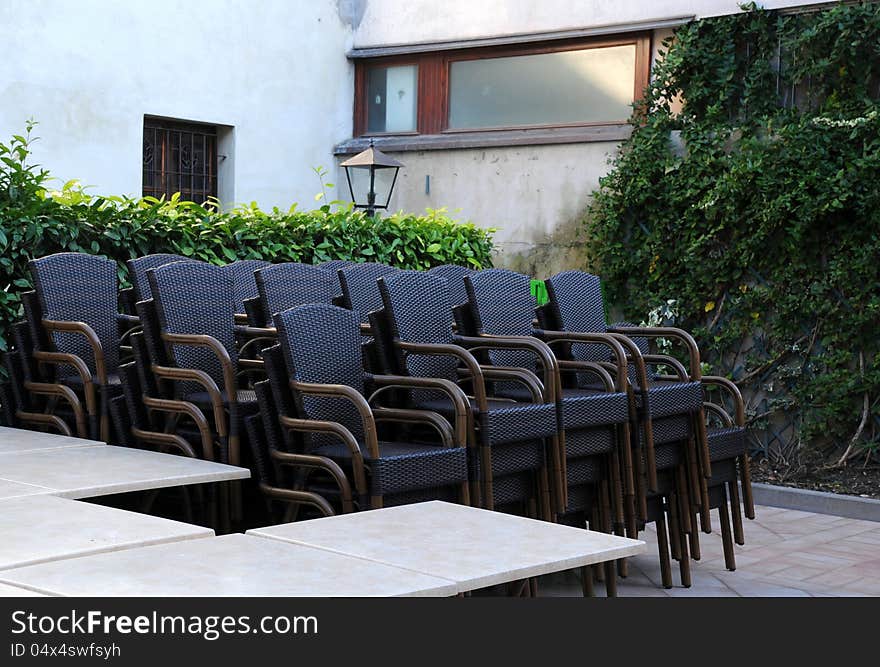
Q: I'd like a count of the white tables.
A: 7